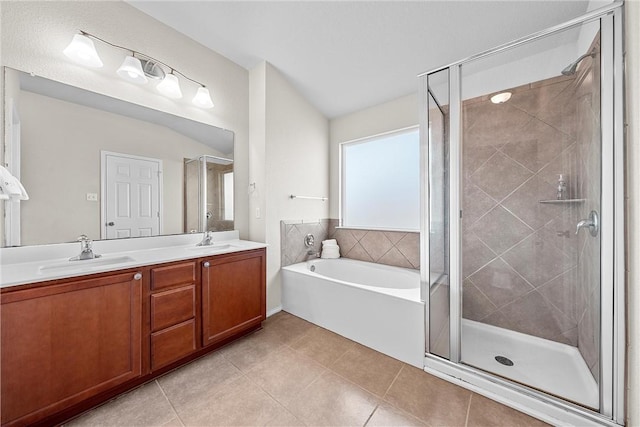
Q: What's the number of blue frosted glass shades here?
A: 0